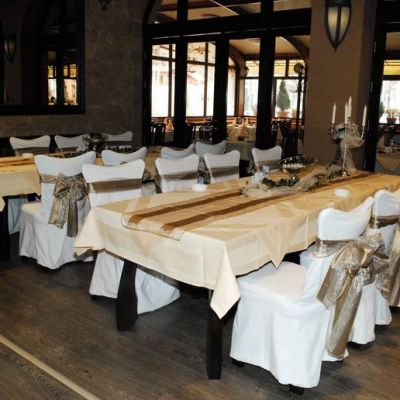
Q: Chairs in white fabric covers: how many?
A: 13